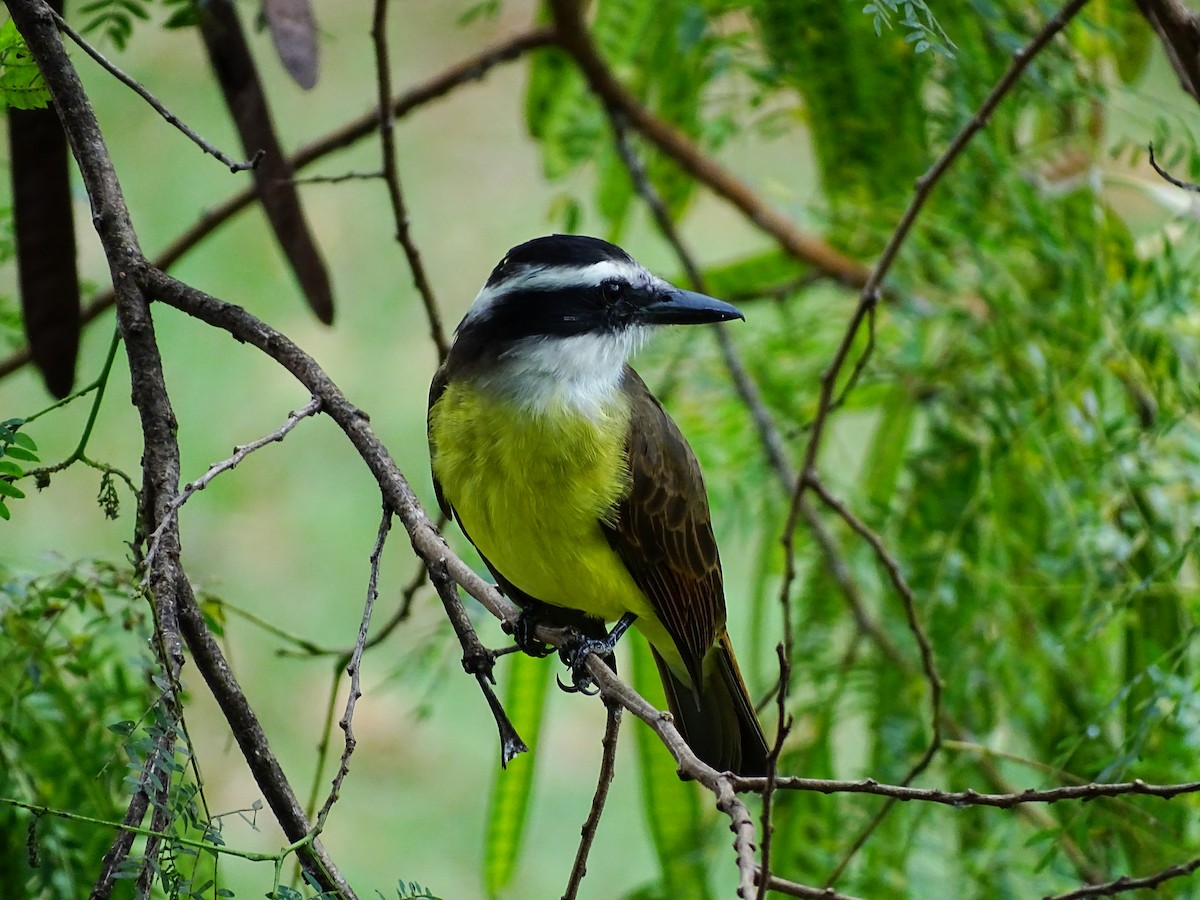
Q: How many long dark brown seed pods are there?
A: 3